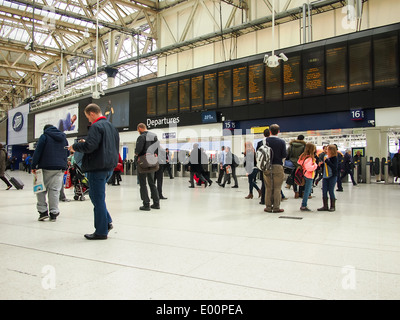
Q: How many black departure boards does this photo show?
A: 15